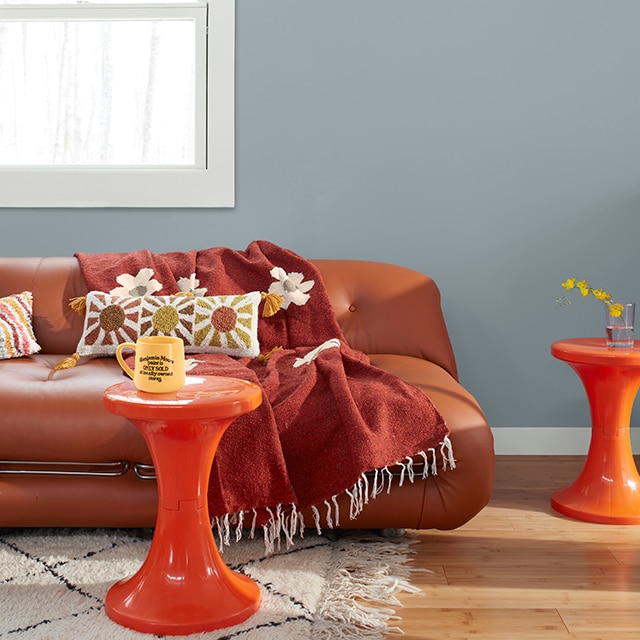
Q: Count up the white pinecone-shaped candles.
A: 0